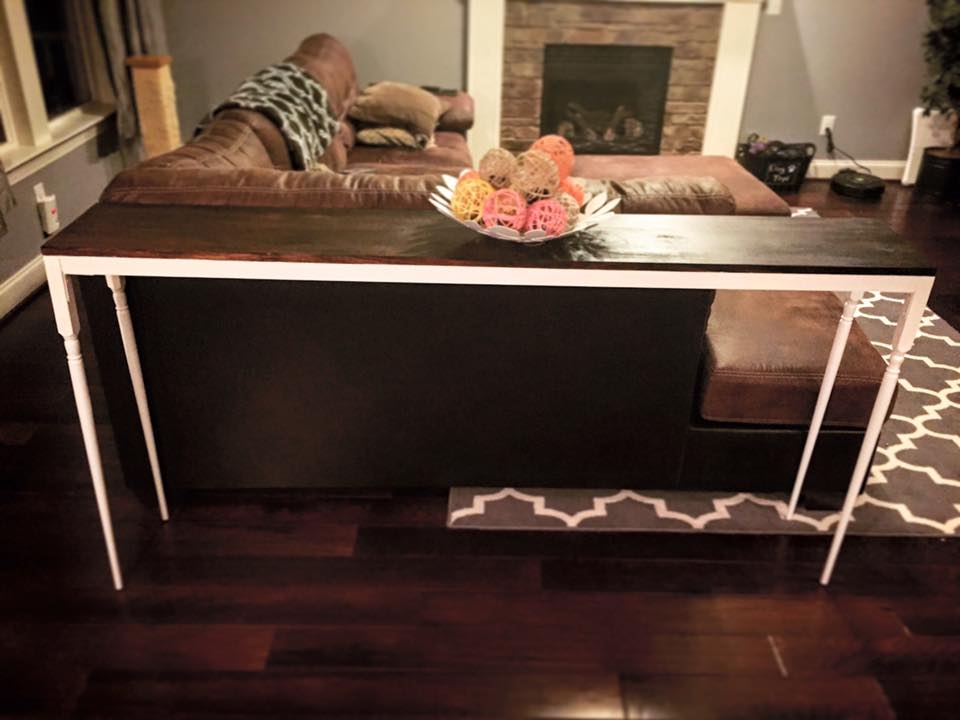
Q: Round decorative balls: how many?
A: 9